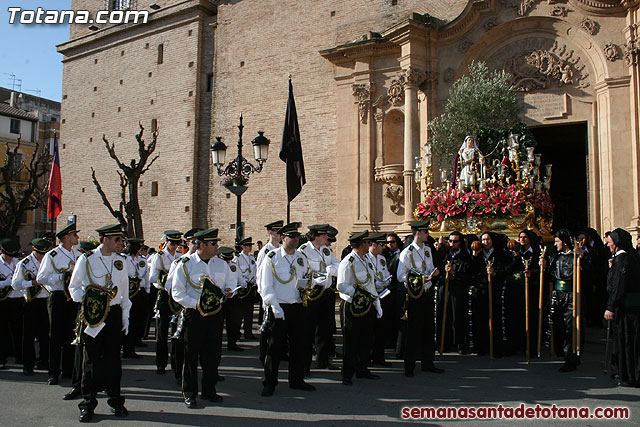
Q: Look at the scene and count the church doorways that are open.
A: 1